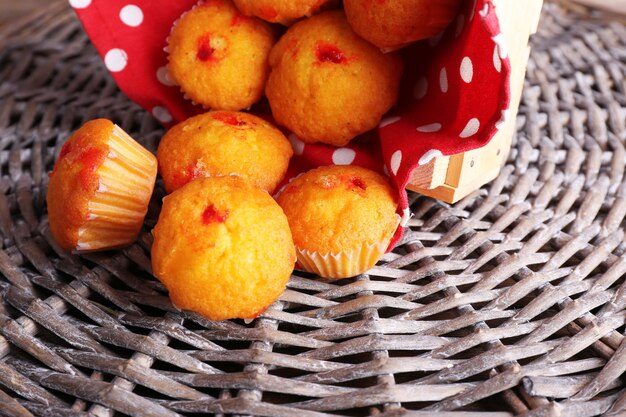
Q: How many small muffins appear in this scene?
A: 8